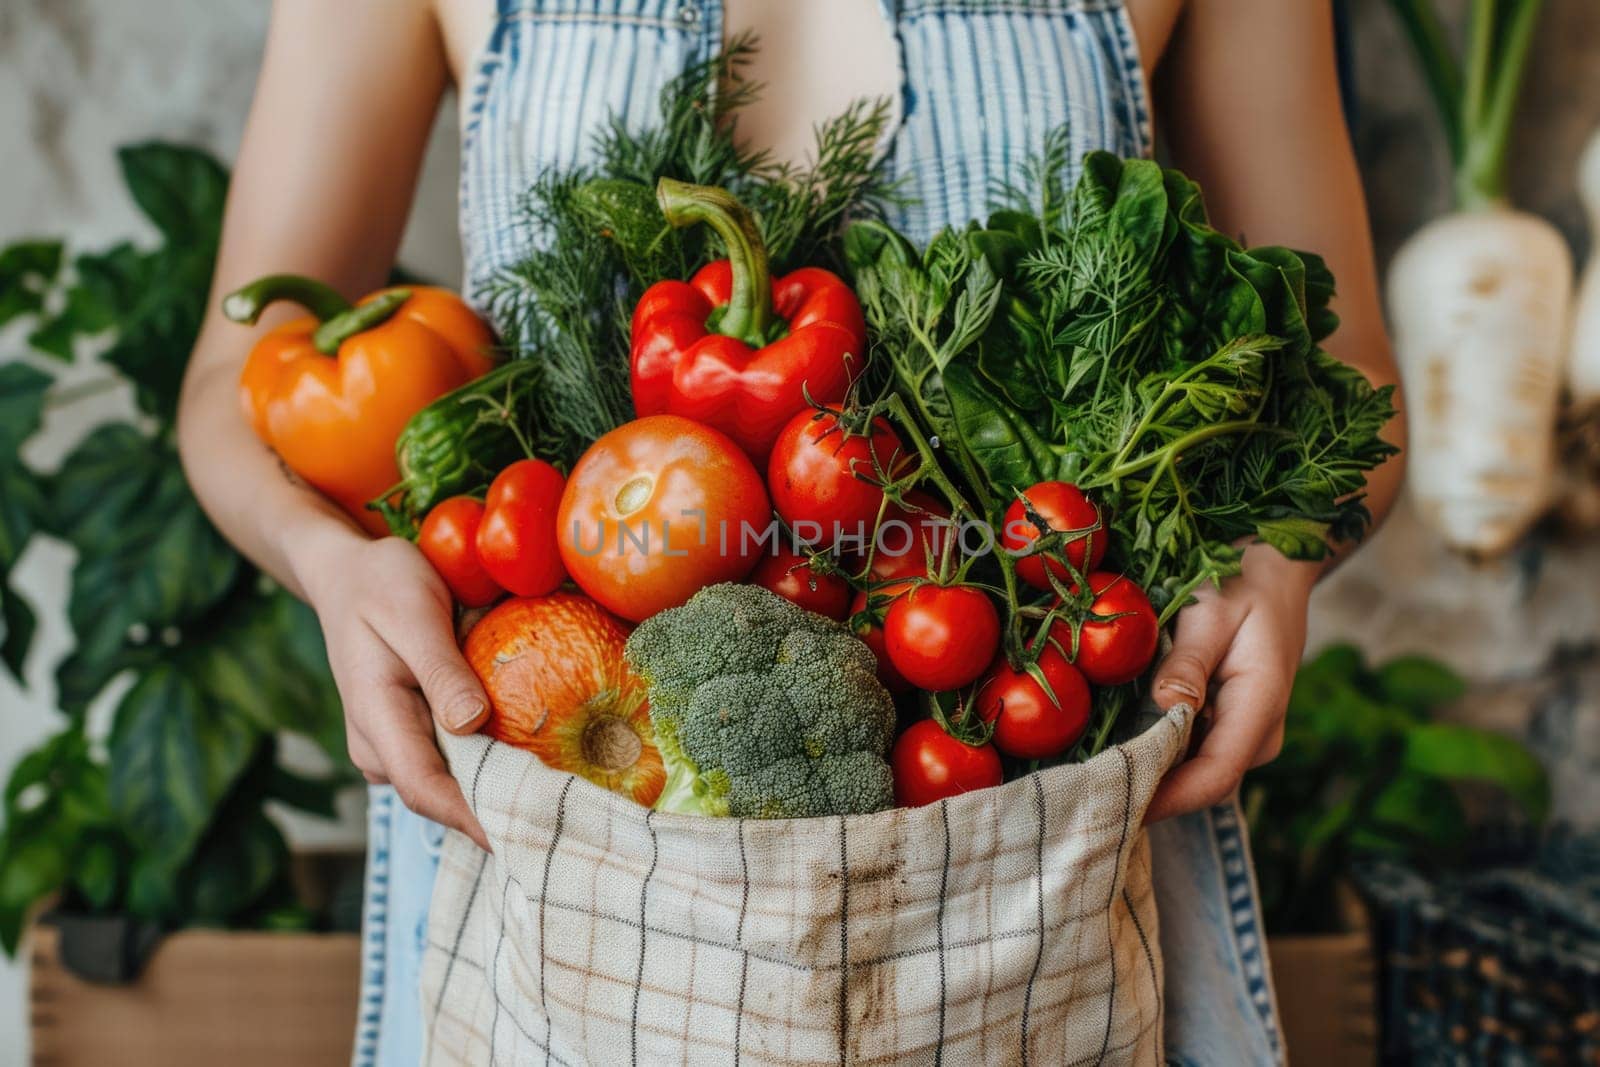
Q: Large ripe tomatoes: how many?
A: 1